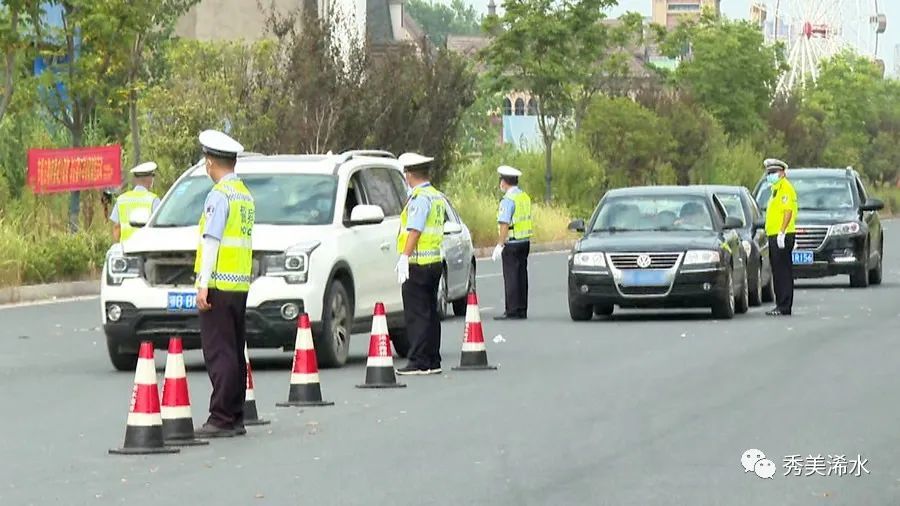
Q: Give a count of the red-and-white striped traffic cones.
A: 6